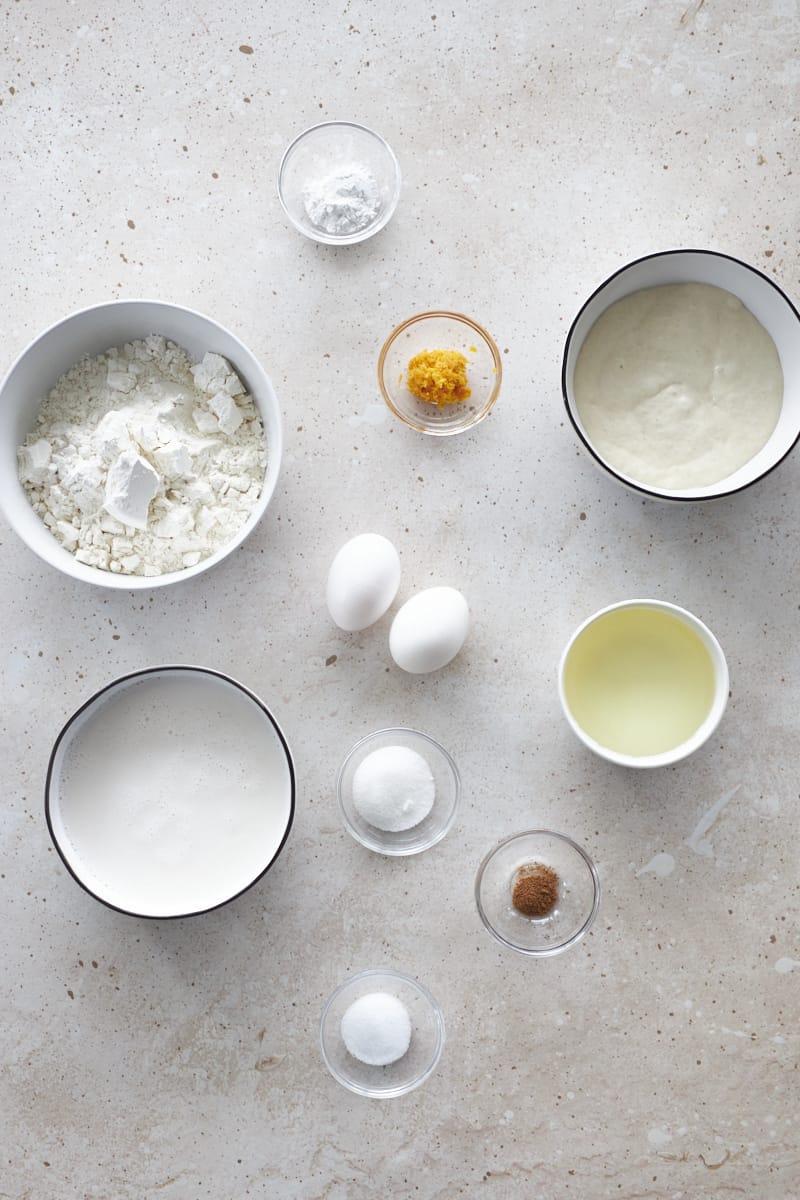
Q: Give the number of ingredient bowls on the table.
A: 9